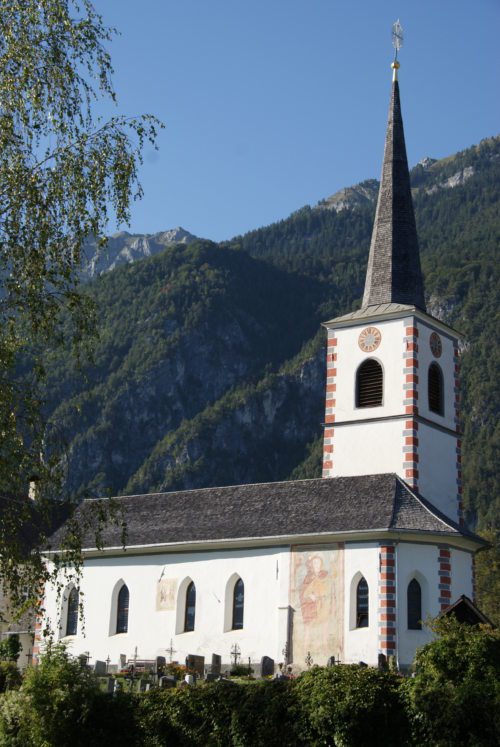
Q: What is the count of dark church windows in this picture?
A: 8